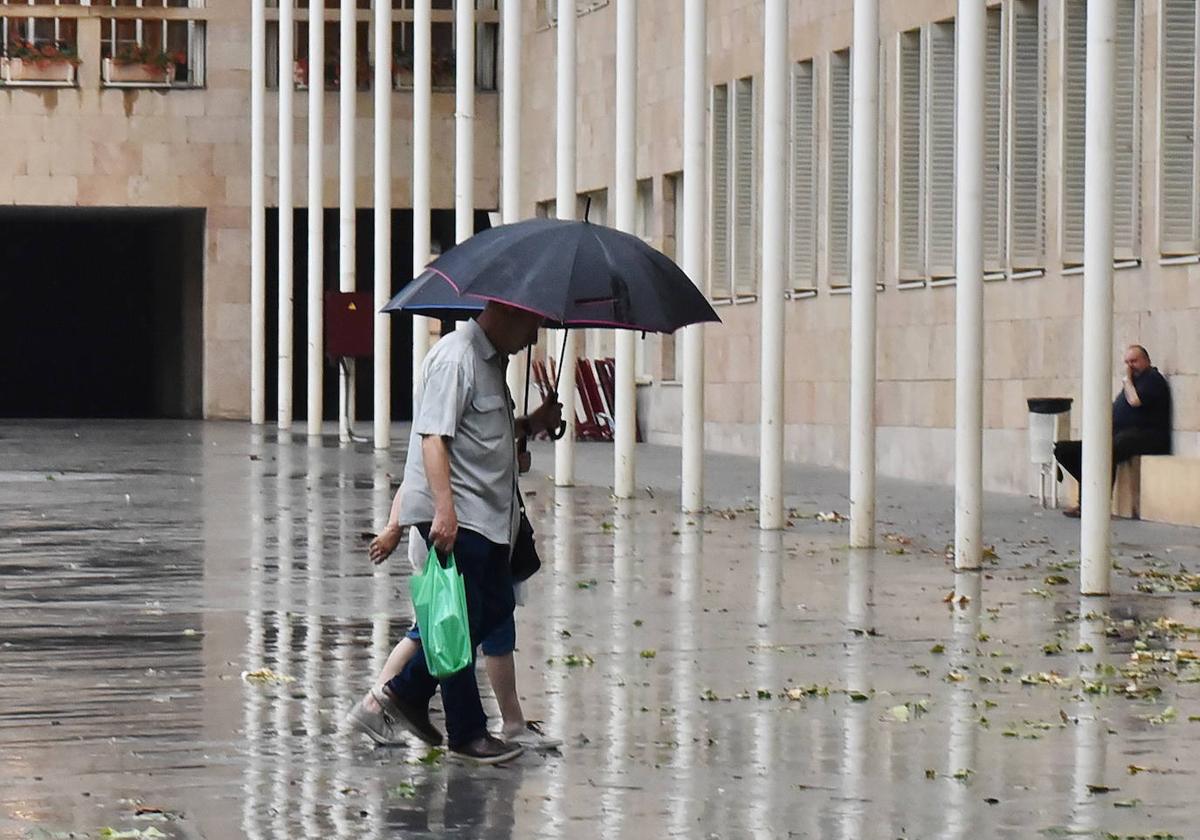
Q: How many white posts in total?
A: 15